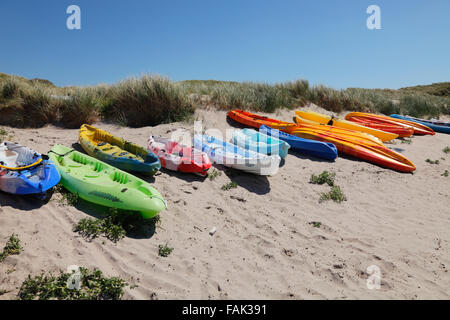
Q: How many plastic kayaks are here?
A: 14